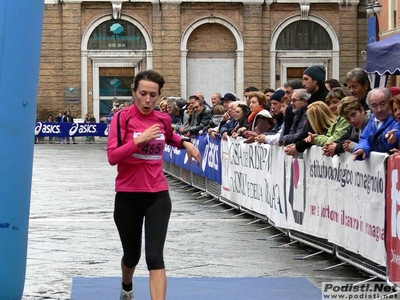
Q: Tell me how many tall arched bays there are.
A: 3